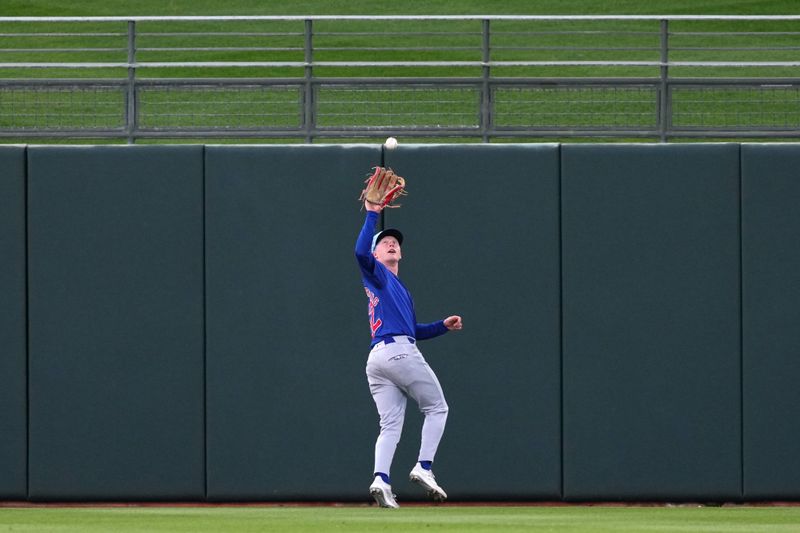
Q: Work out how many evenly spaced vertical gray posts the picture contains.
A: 4